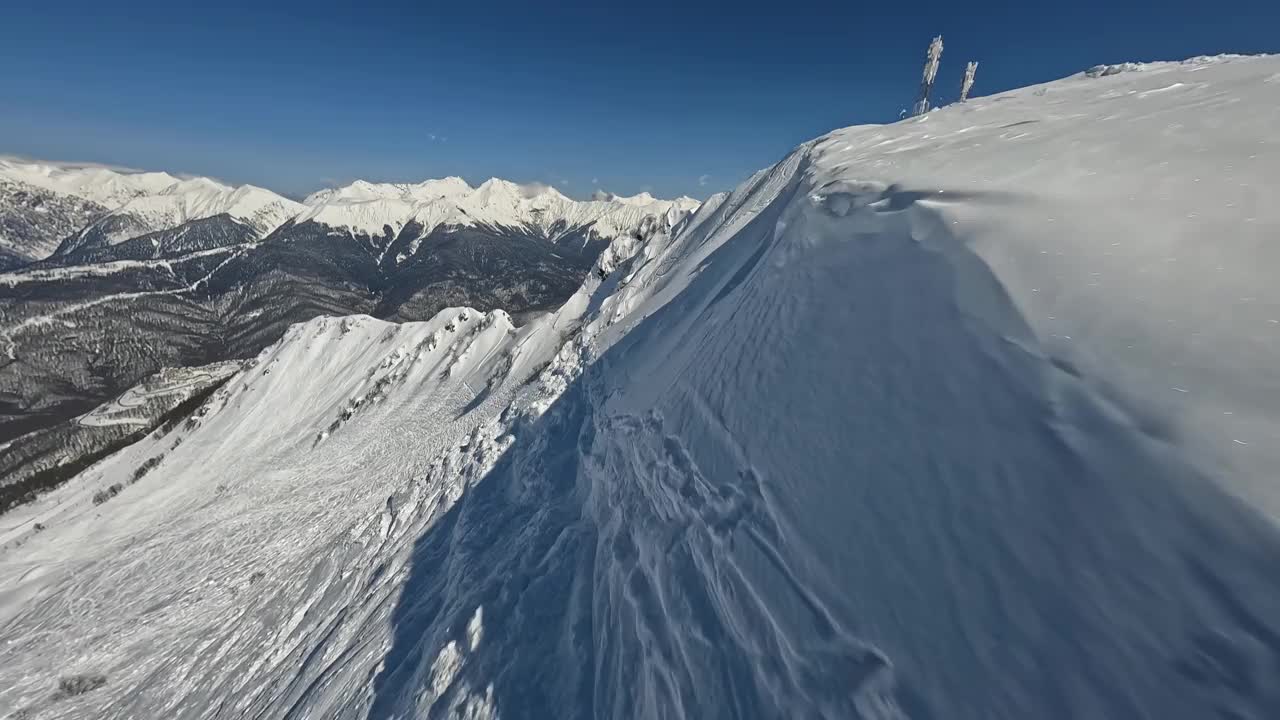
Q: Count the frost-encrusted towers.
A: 2